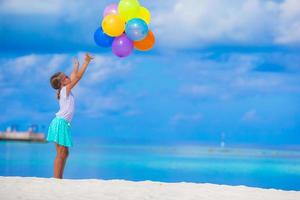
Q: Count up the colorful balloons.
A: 8